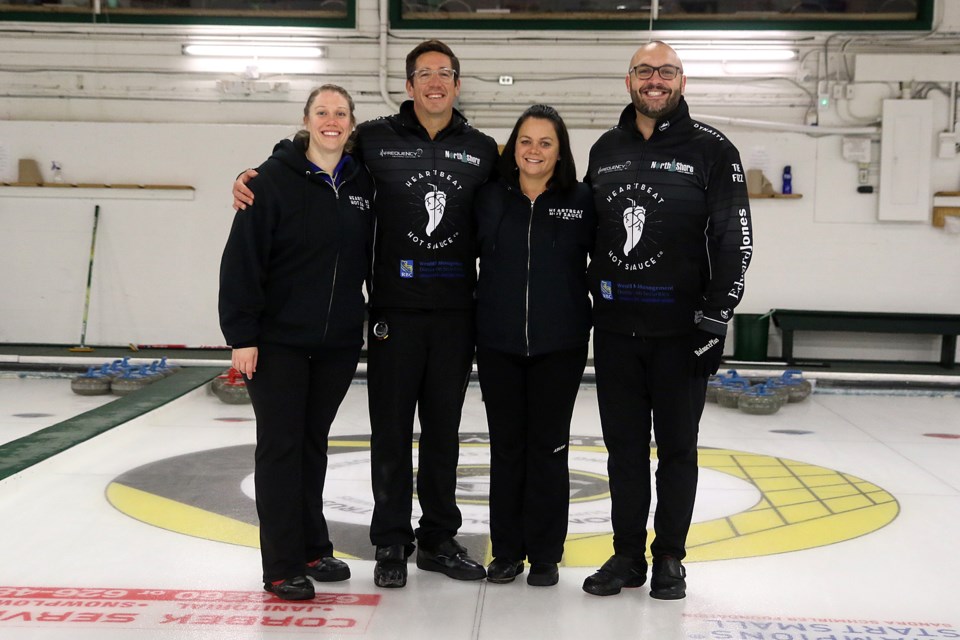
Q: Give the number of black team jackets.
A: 4